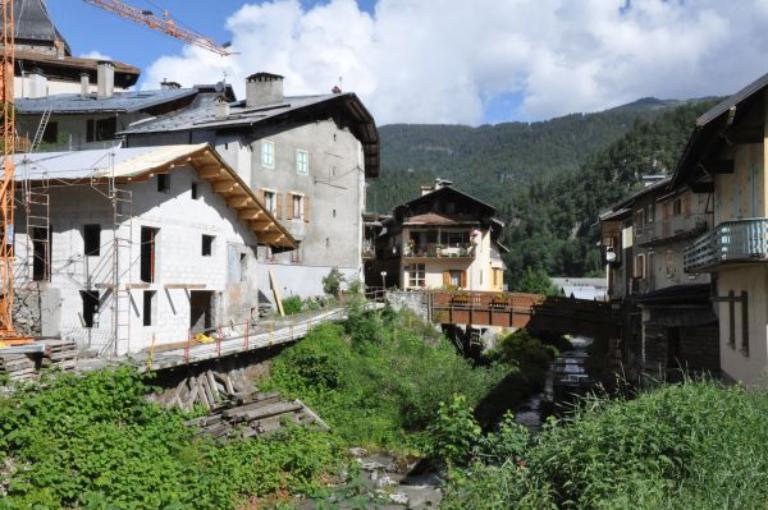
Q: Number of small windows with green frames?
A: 2